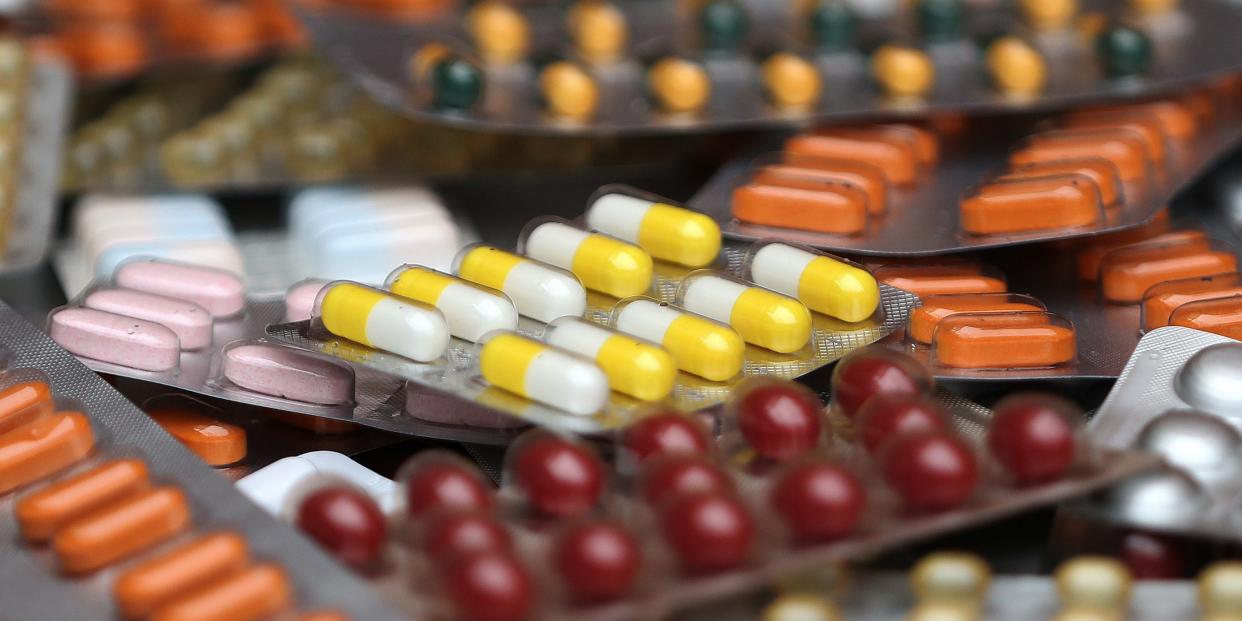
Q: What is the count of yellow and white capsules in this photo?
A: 10